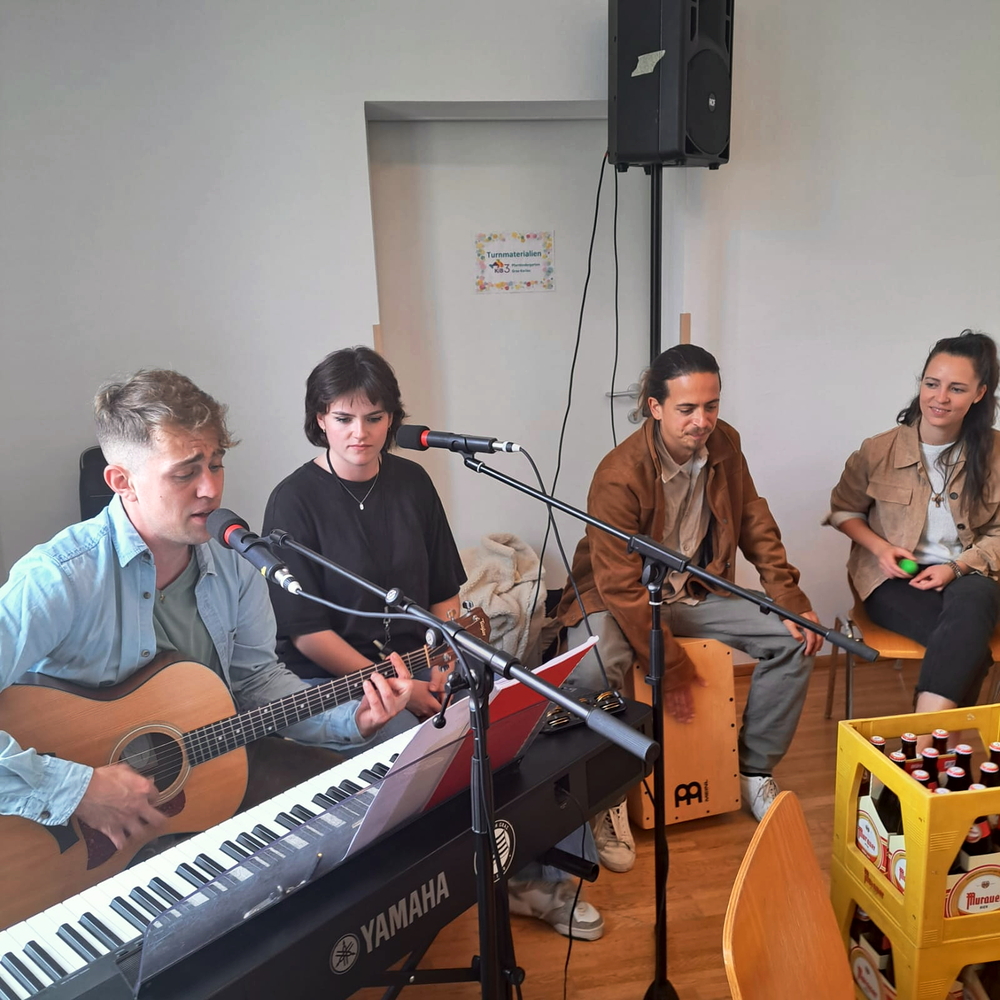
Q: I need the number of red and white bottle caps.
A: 12